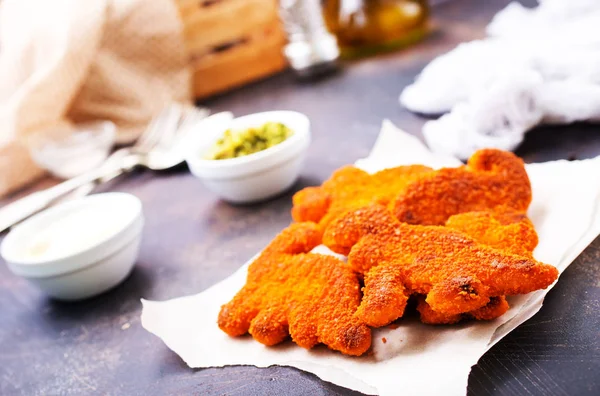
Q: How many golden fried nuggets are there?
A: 5